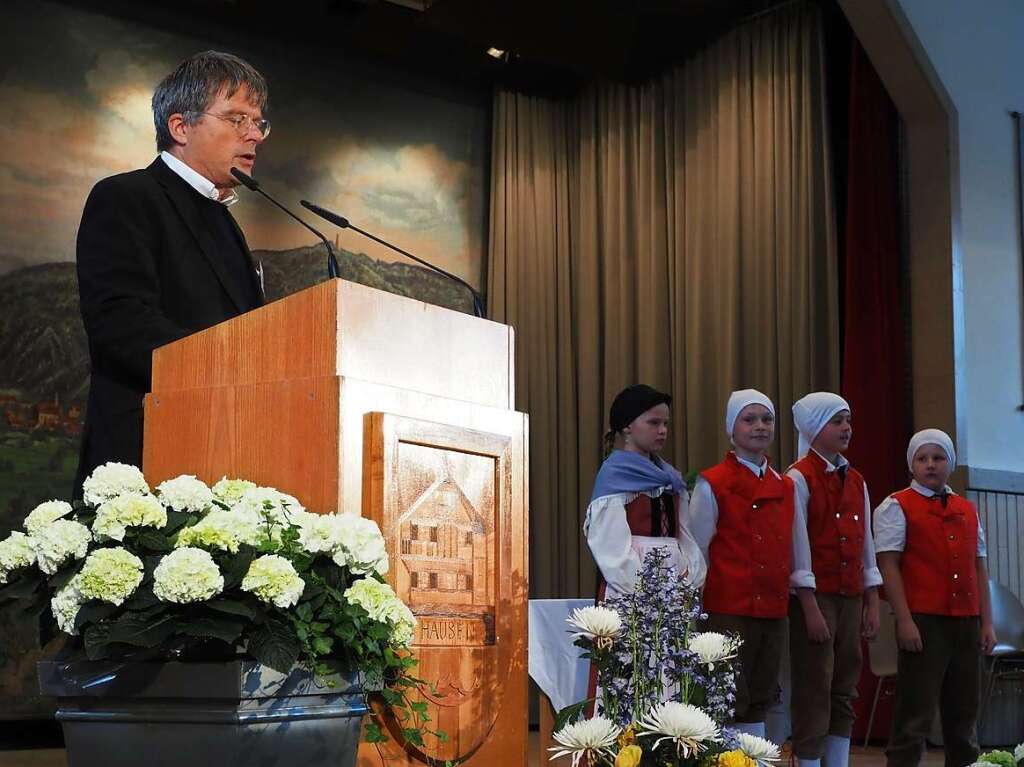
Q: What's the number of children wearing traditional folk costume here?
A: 4